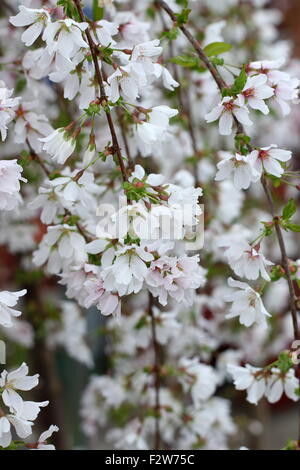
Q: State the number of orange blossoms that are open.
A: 0